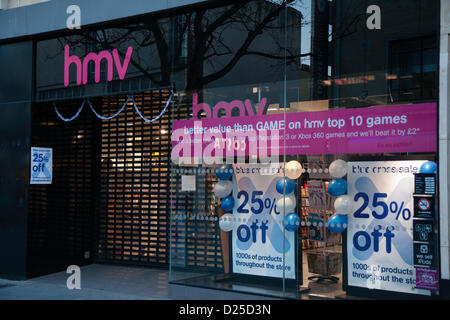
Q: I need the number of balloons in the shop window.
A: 13